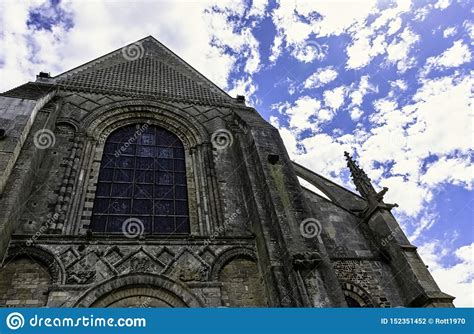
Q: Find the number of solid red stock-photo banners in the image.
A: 0